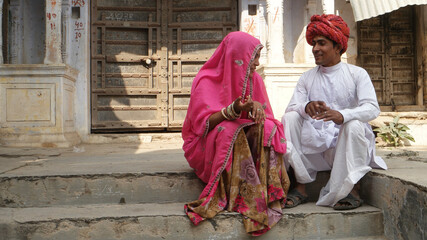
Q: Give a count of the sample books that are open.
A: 0